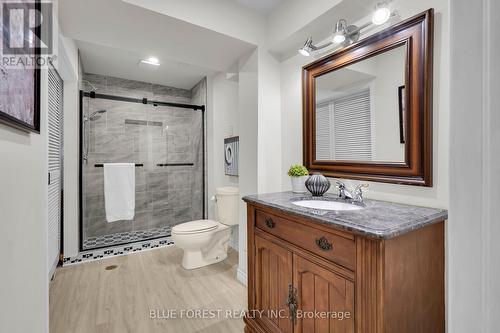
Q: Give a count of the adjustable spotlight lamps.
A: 3